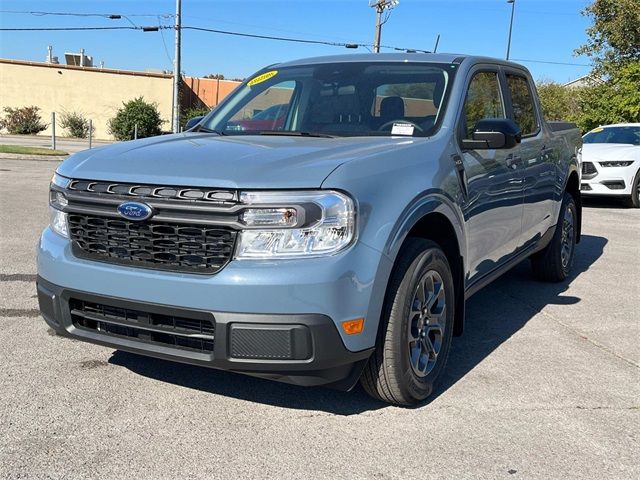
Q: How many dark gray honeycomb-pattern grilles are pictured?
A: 1